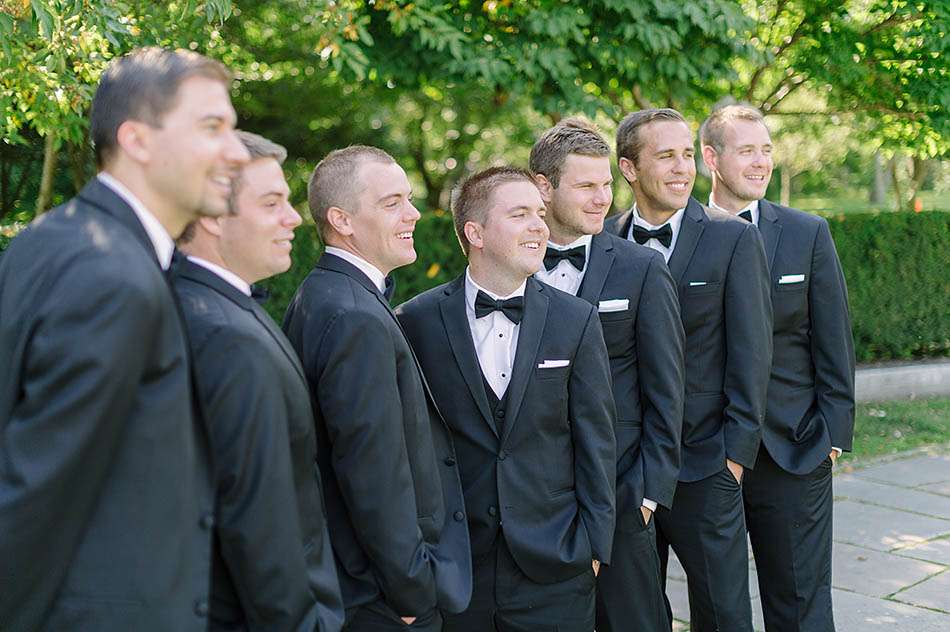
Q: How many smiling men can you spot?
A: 7